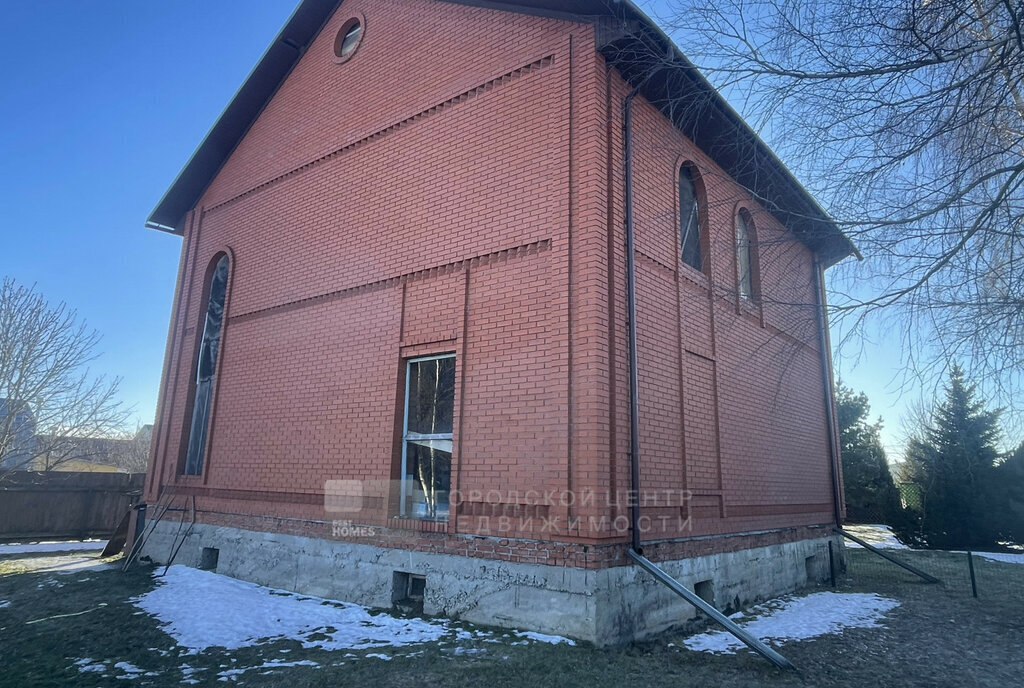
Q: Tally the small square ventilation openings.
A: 4